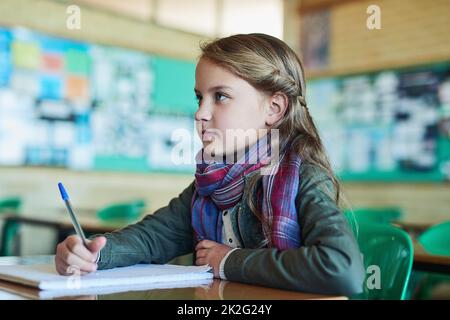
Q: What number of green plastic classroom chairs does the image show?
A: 5